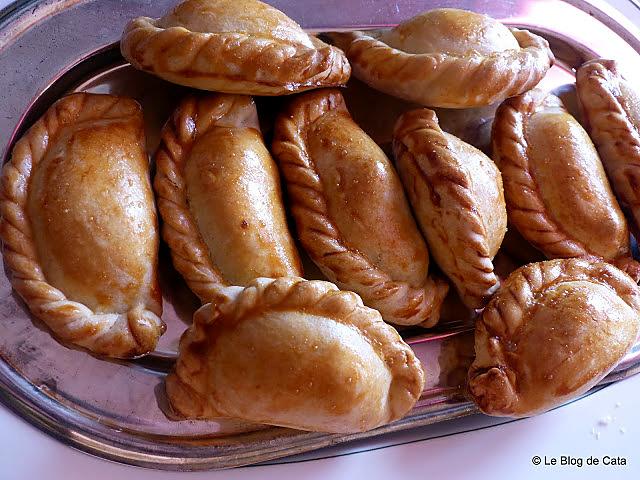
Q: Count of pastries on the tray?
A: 10